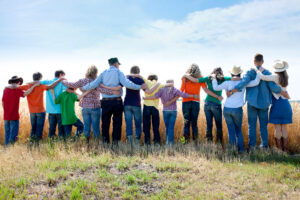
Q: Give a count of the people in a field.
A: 14